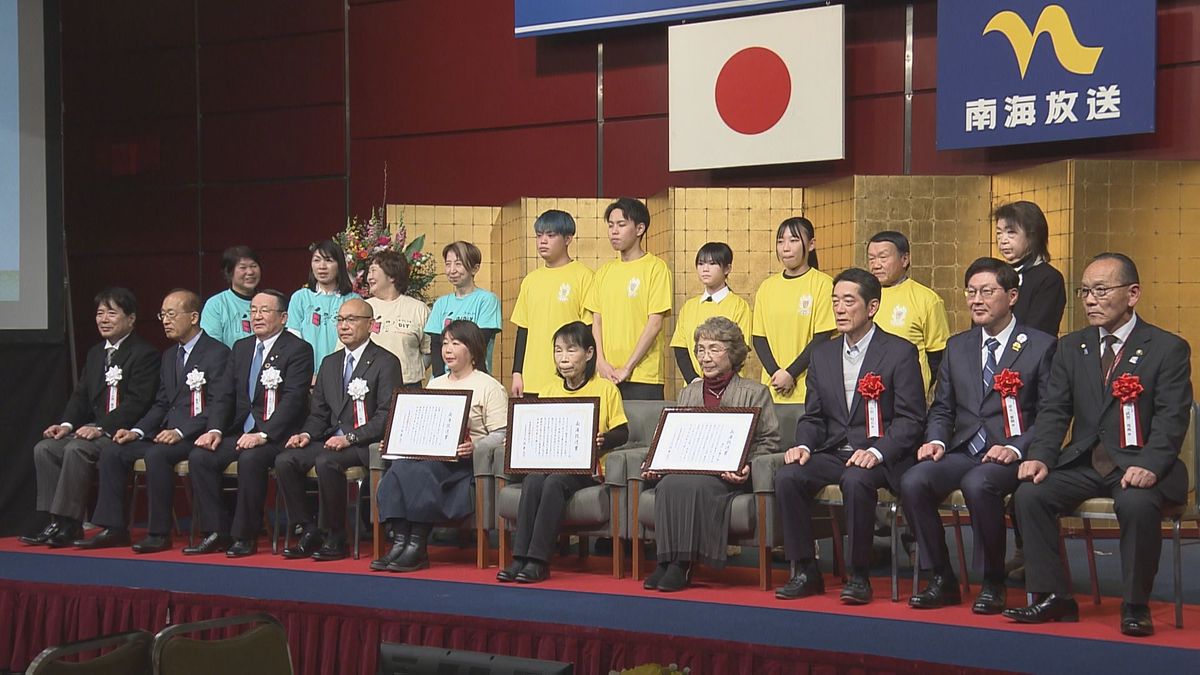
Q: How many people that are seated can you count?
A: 10